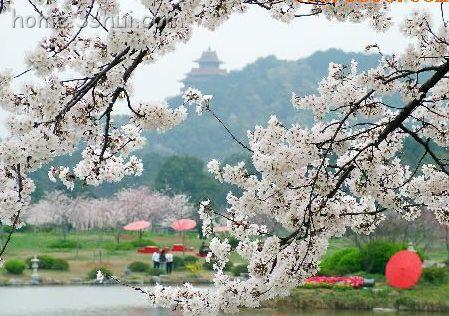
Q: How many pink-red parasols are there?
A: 4